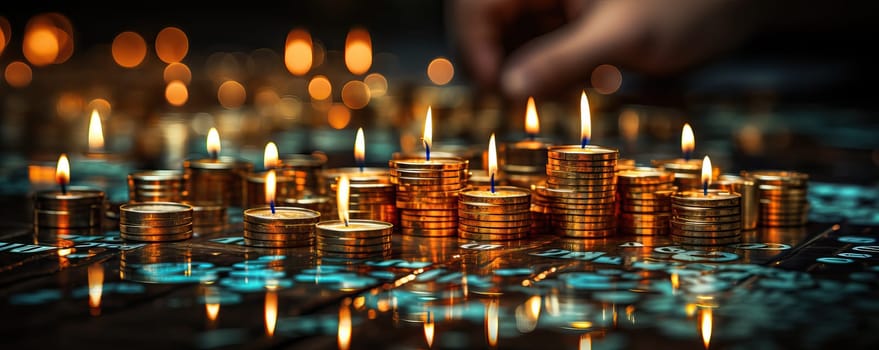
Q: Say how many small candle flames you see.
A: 13